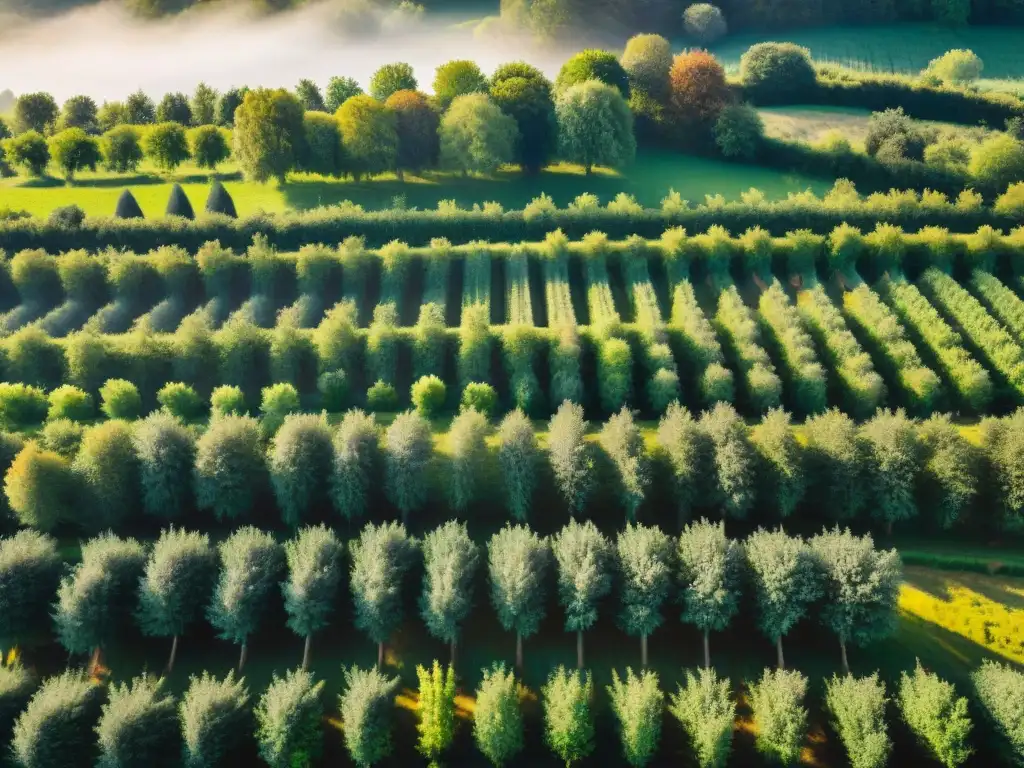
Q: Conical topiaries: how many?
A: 3